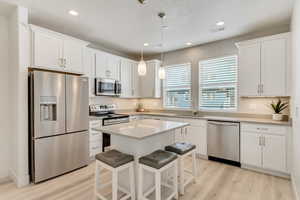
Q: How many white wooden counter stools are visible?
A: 3